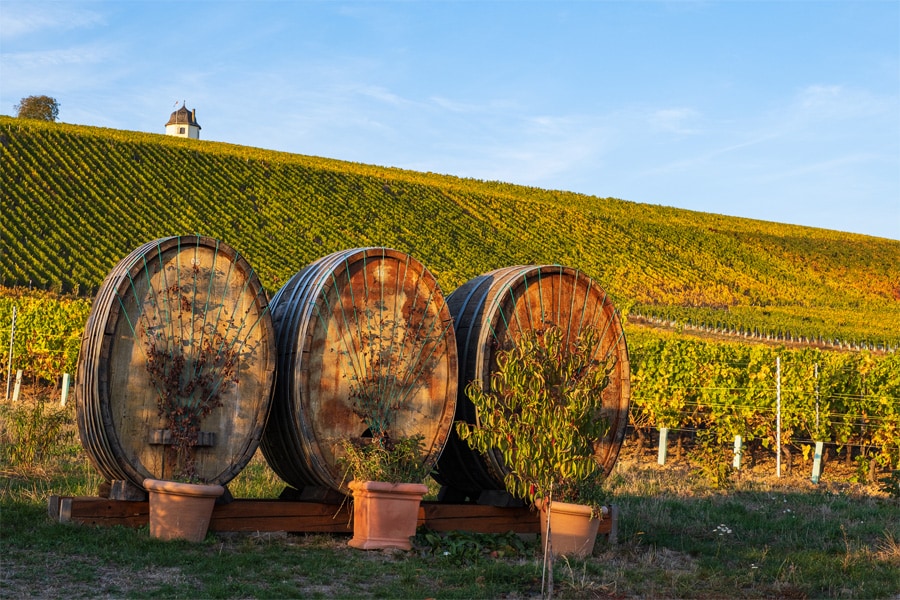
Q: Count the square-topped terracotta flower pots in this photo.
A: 1